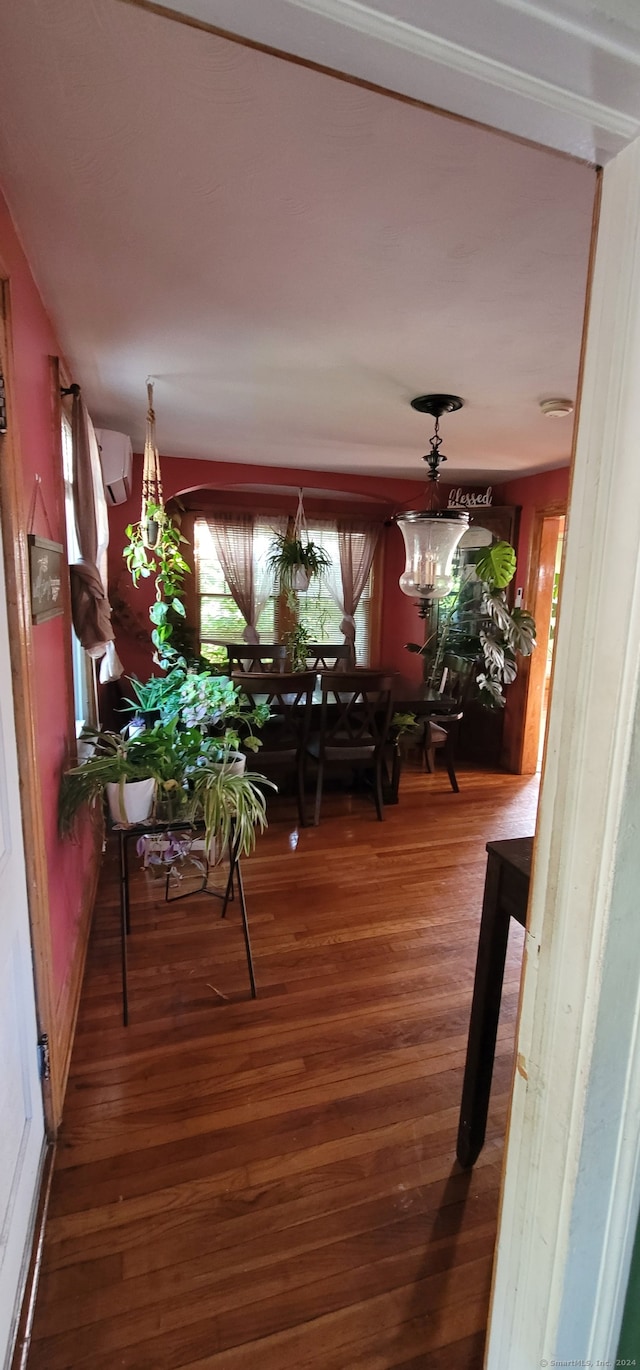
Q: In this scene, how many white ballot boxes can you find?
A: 0